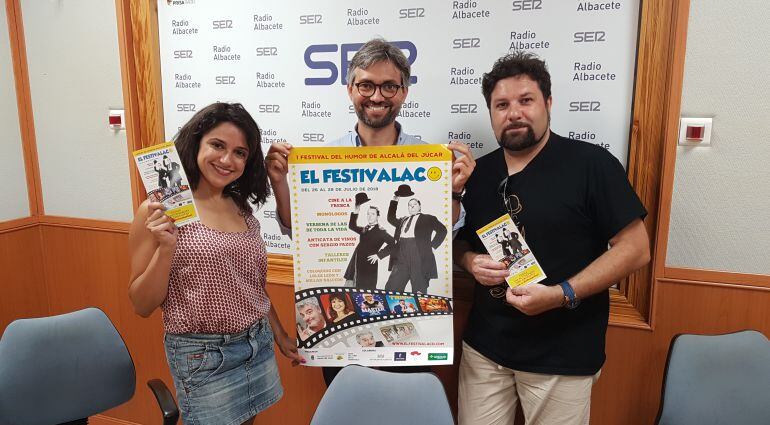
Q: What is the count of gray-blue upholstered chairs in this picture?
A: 3